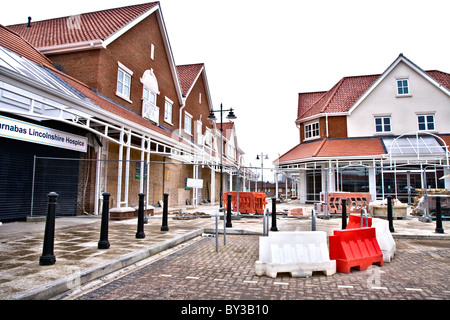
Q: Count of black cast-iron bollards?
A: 9